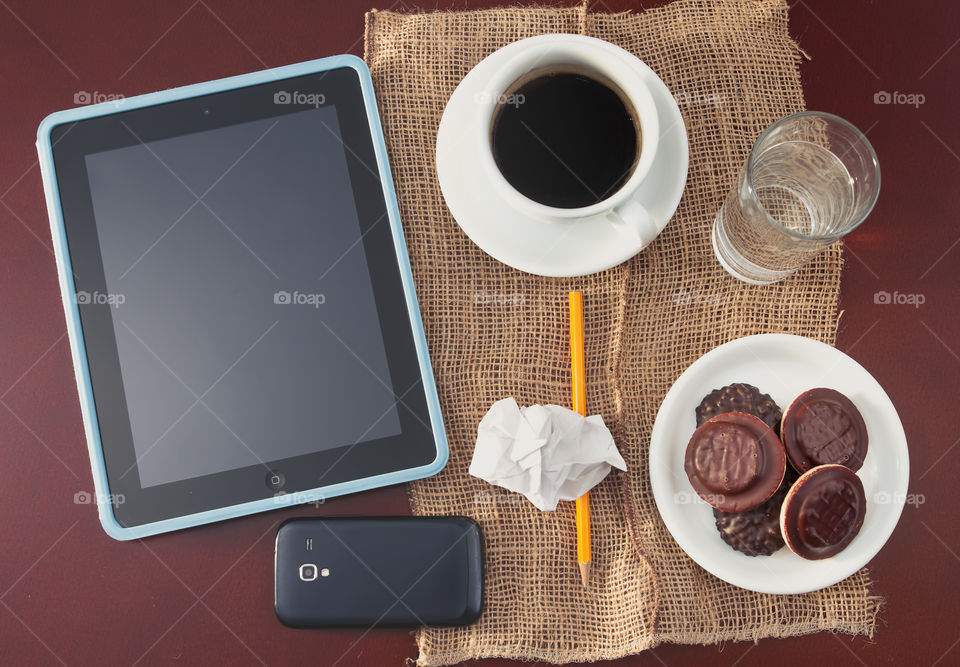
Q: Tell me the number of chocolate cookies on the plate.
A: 5